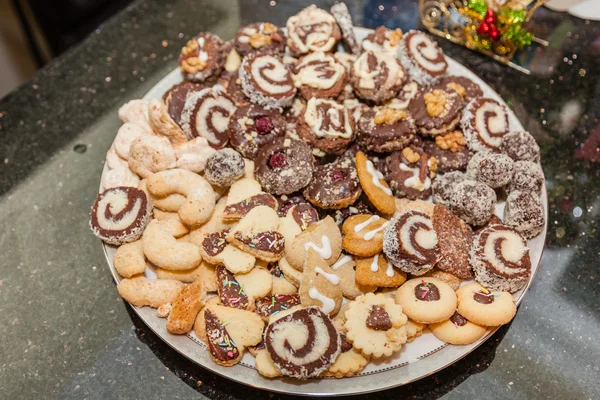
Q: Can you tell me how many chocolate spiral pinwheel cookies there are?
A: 8